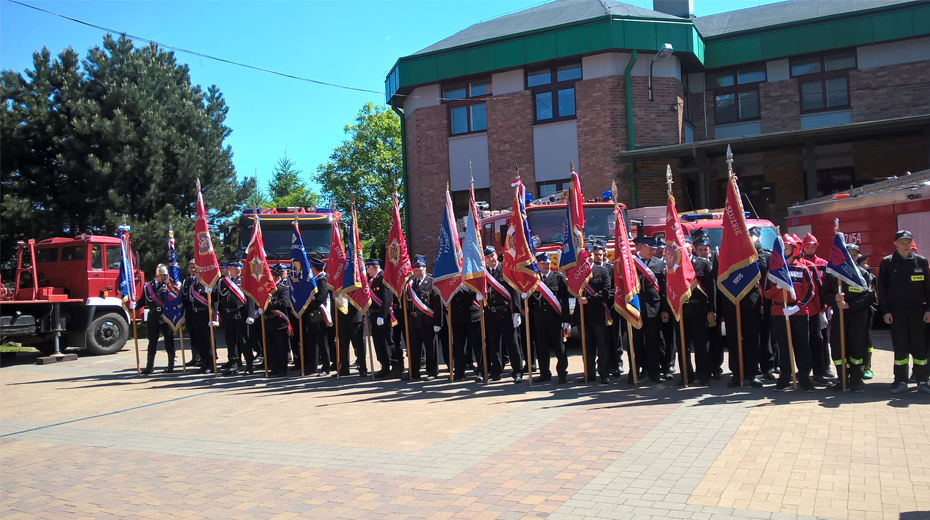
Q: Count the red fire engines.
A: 5